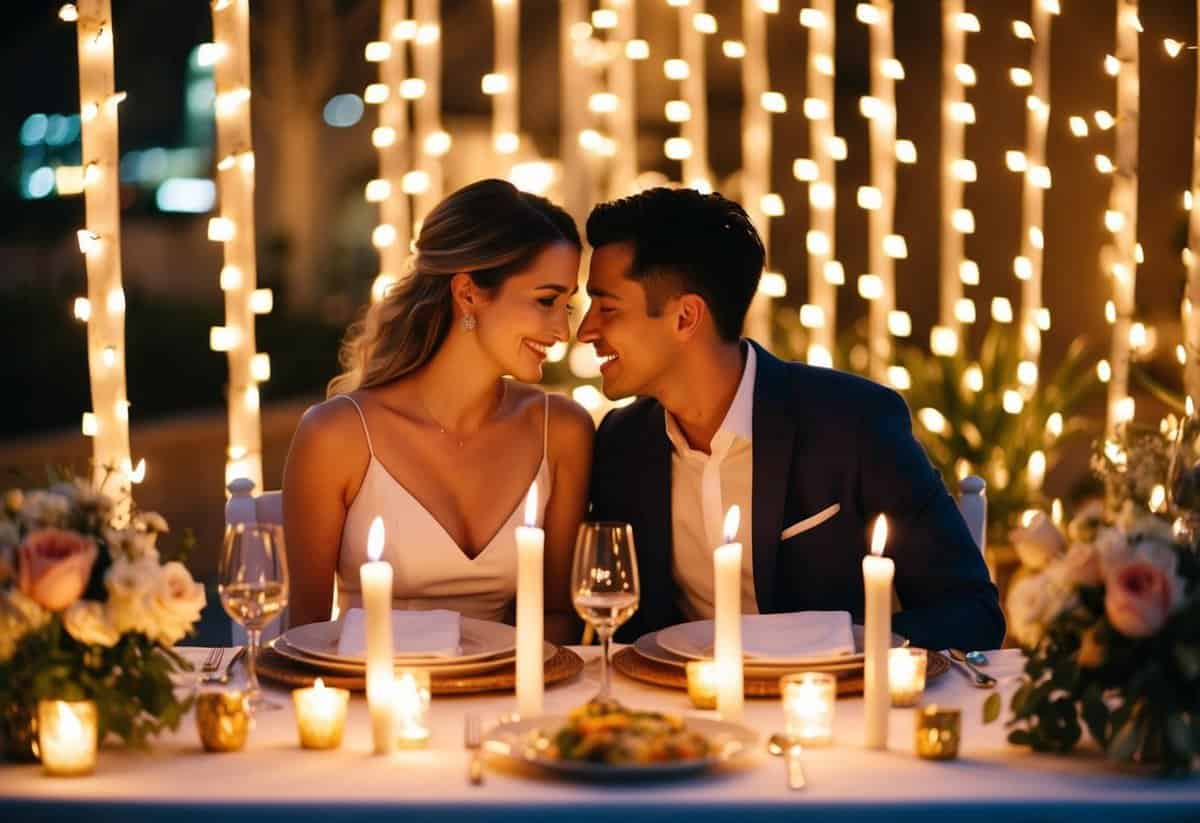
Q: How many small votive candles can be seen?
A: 8